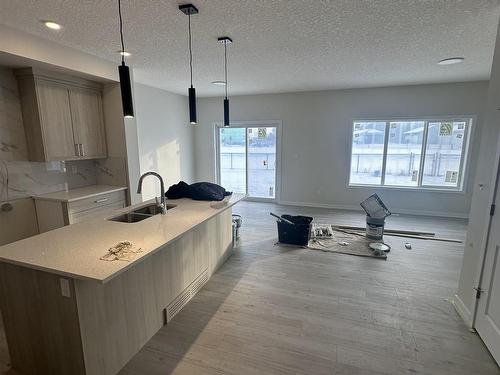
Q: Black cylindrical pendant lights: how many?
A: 3